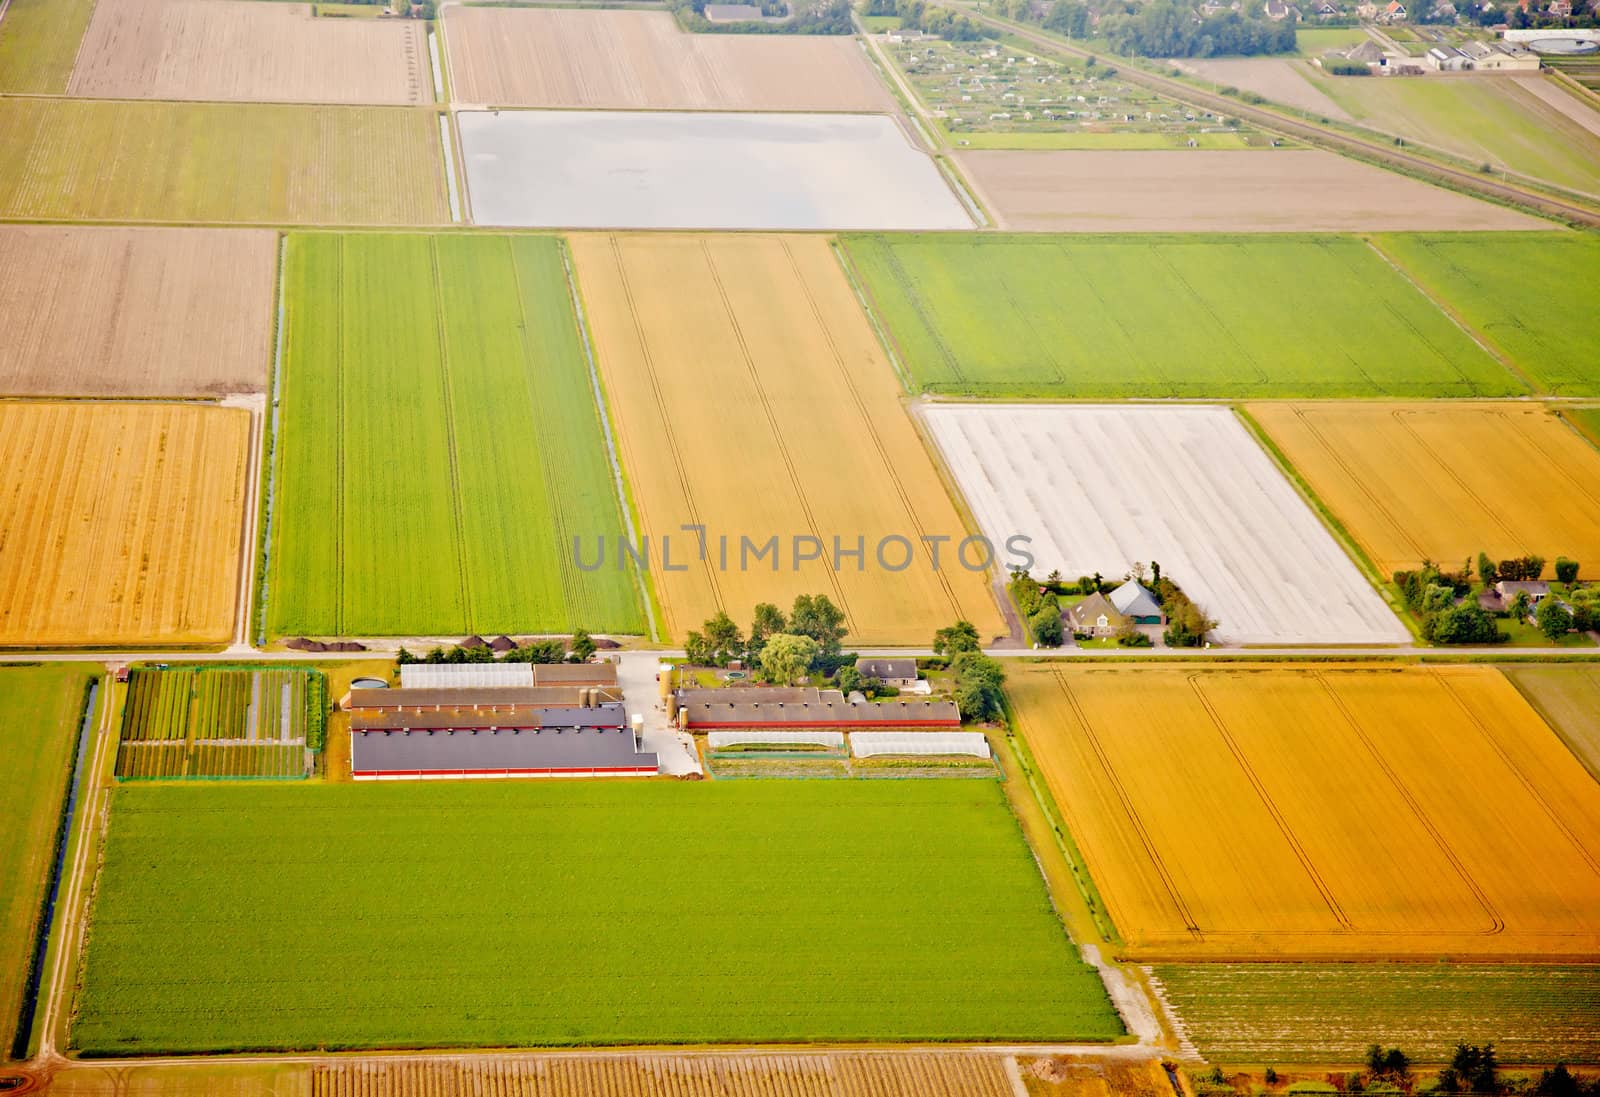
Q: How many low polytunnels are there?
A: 2